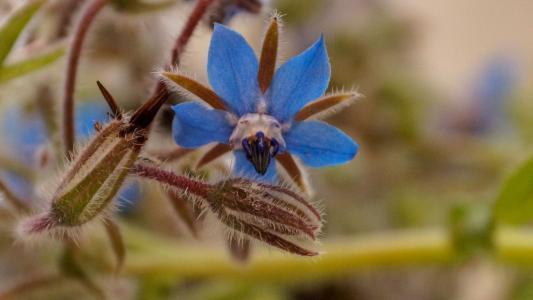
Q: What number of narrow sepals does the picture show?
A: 5